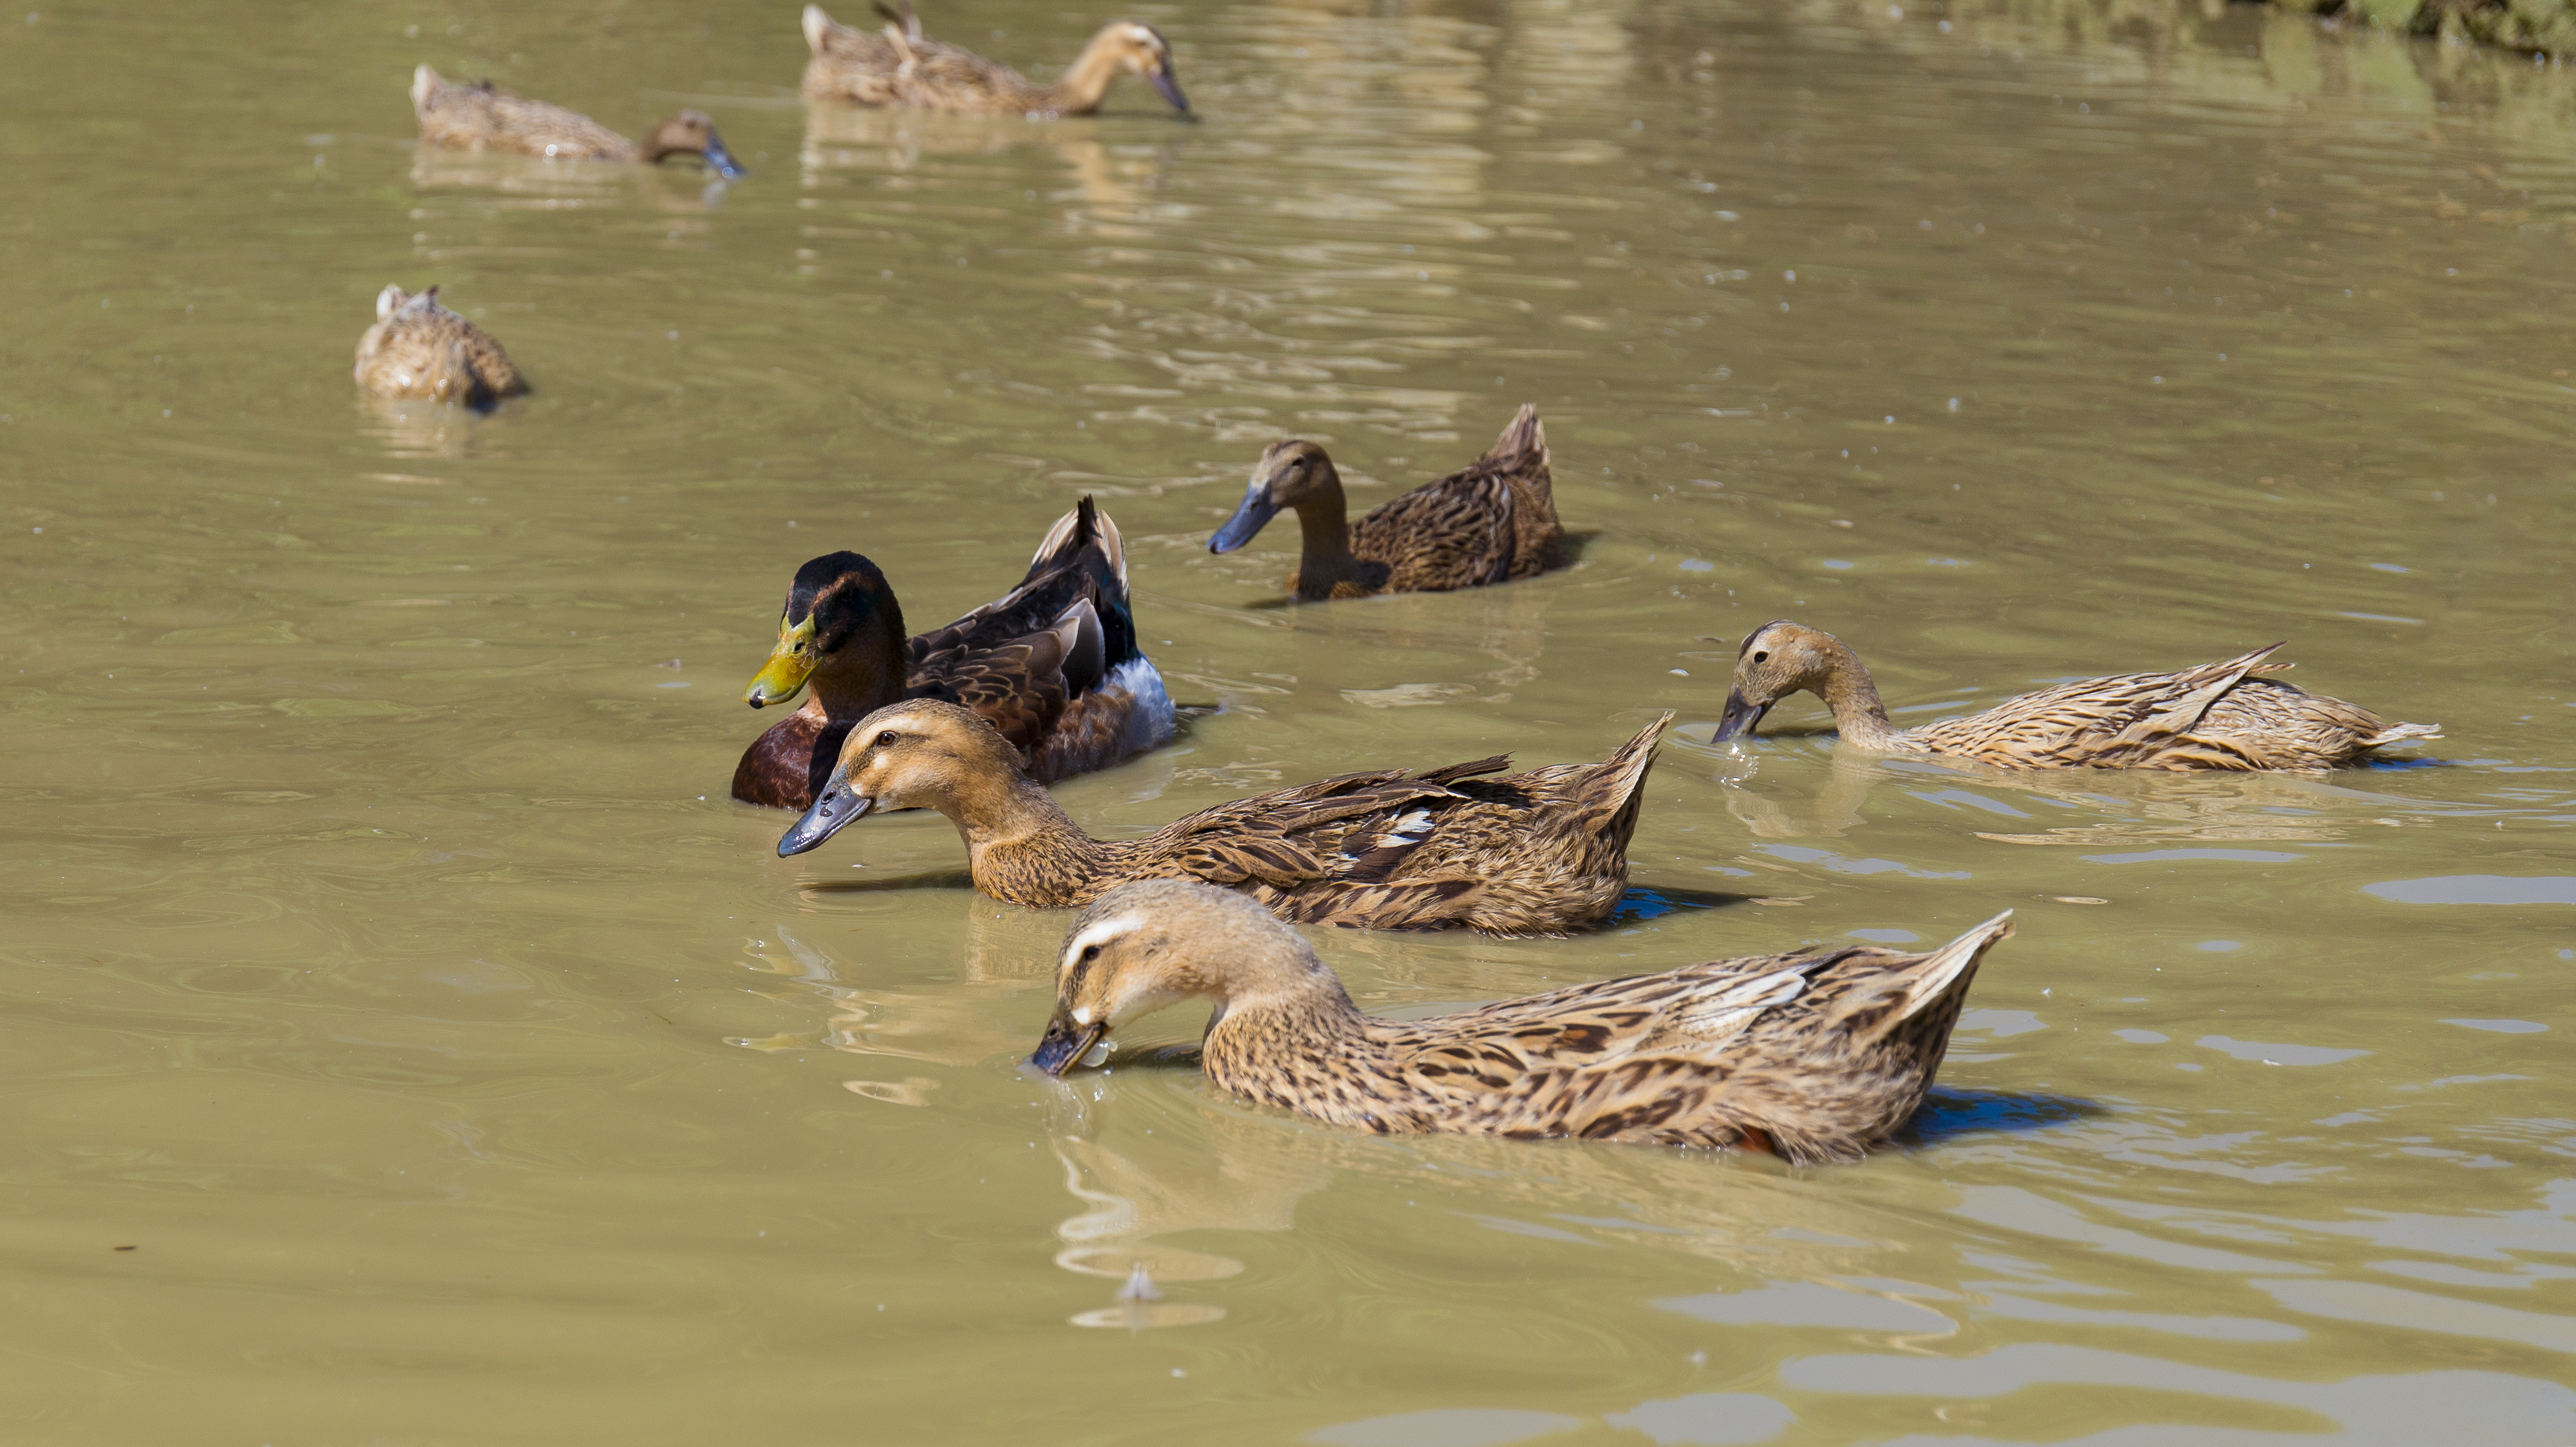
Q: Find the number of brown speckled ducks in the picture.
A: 7